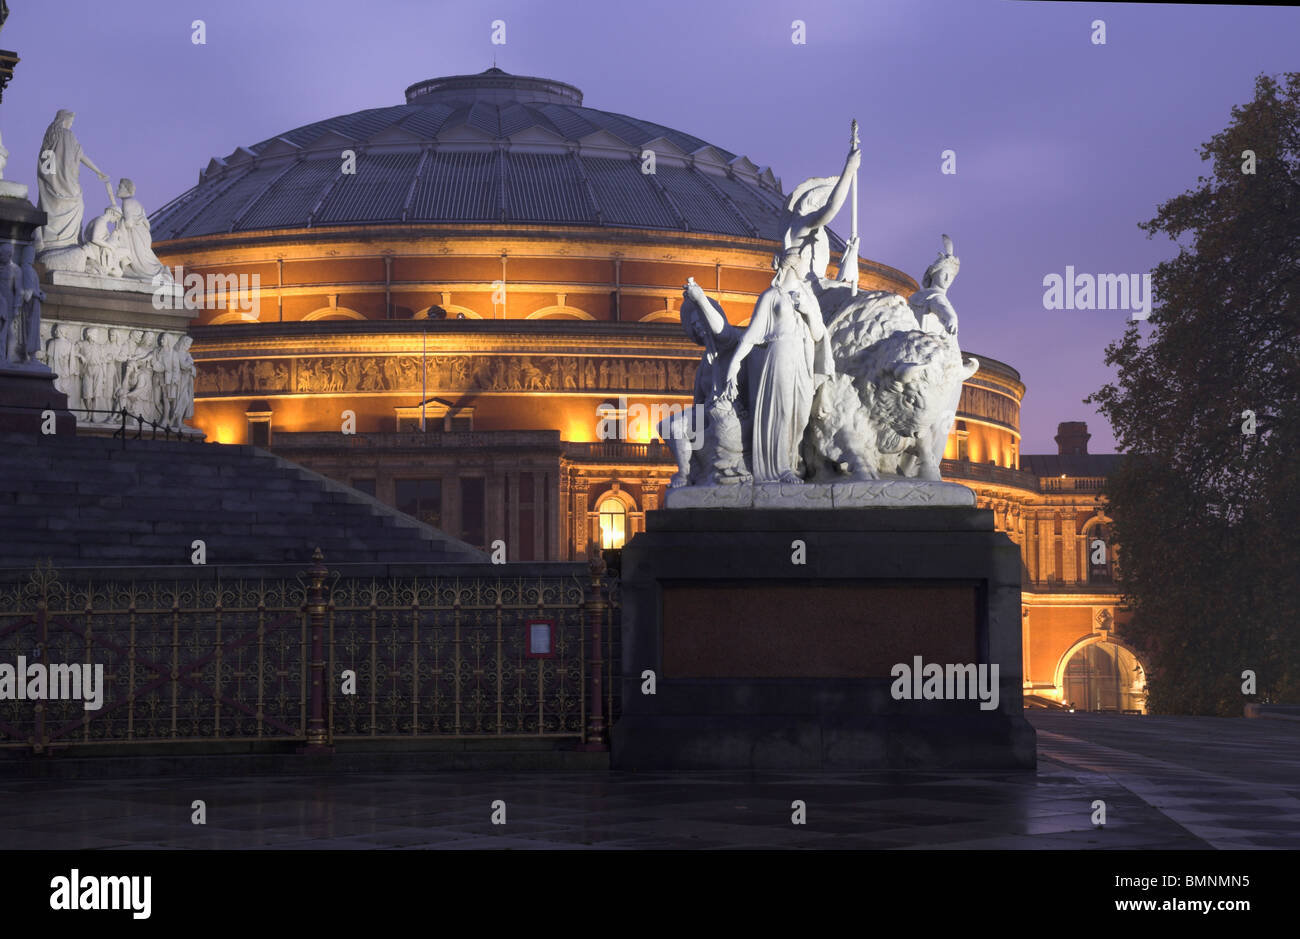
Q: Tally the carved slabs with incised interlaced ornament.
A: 1